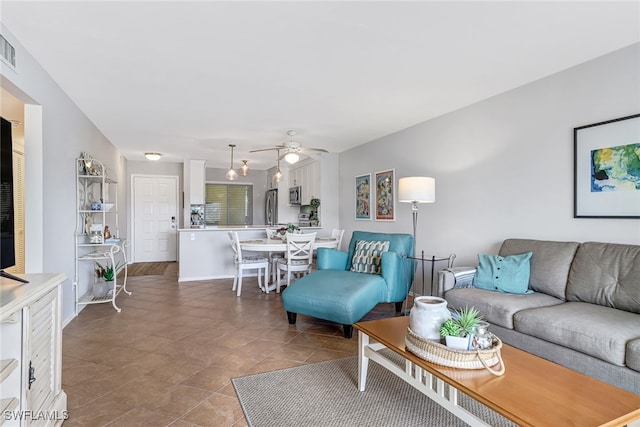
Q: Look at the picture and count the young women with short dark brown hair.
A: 0